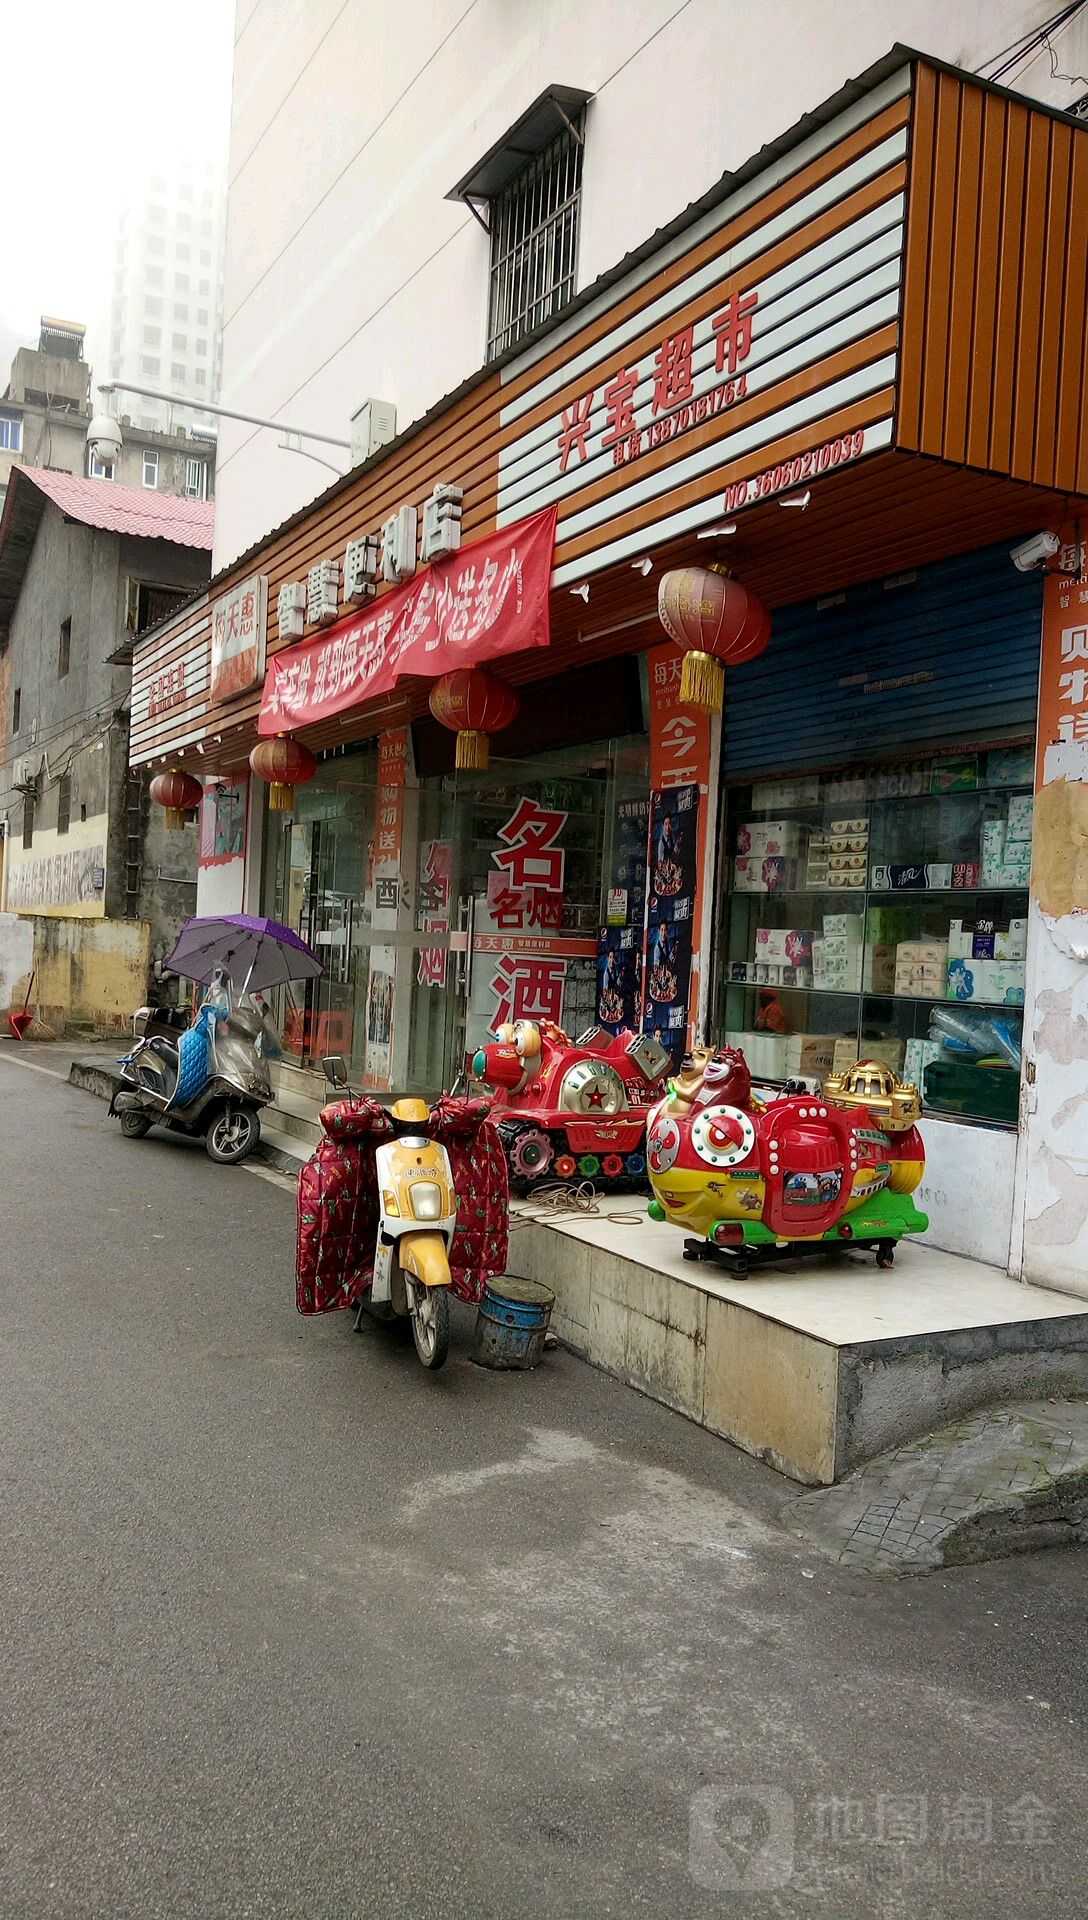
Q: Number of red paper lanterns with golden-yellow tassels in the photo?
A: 4